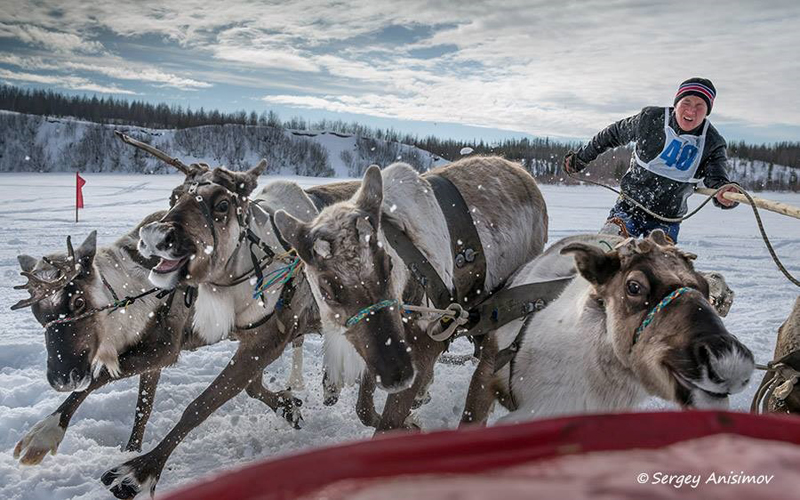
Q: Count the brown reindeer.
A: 4